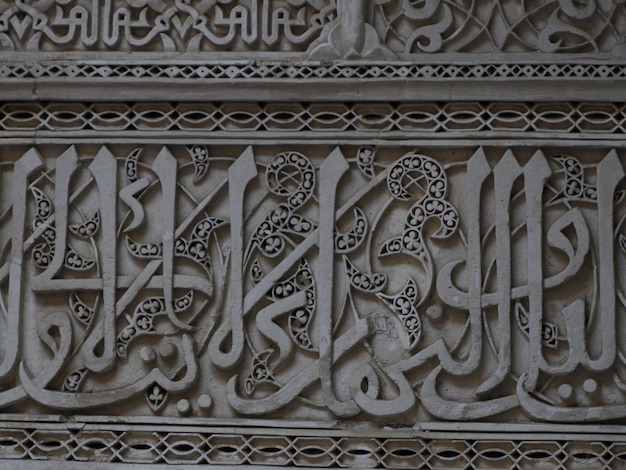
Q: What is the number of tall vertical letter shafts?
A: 10